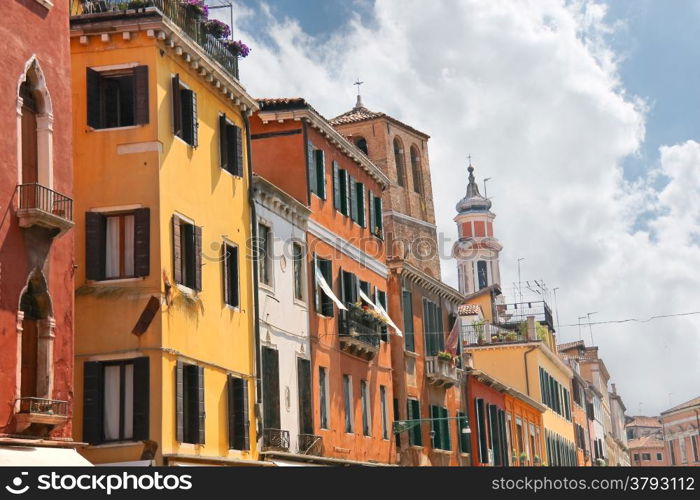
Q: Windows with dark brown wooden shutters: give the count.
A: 9